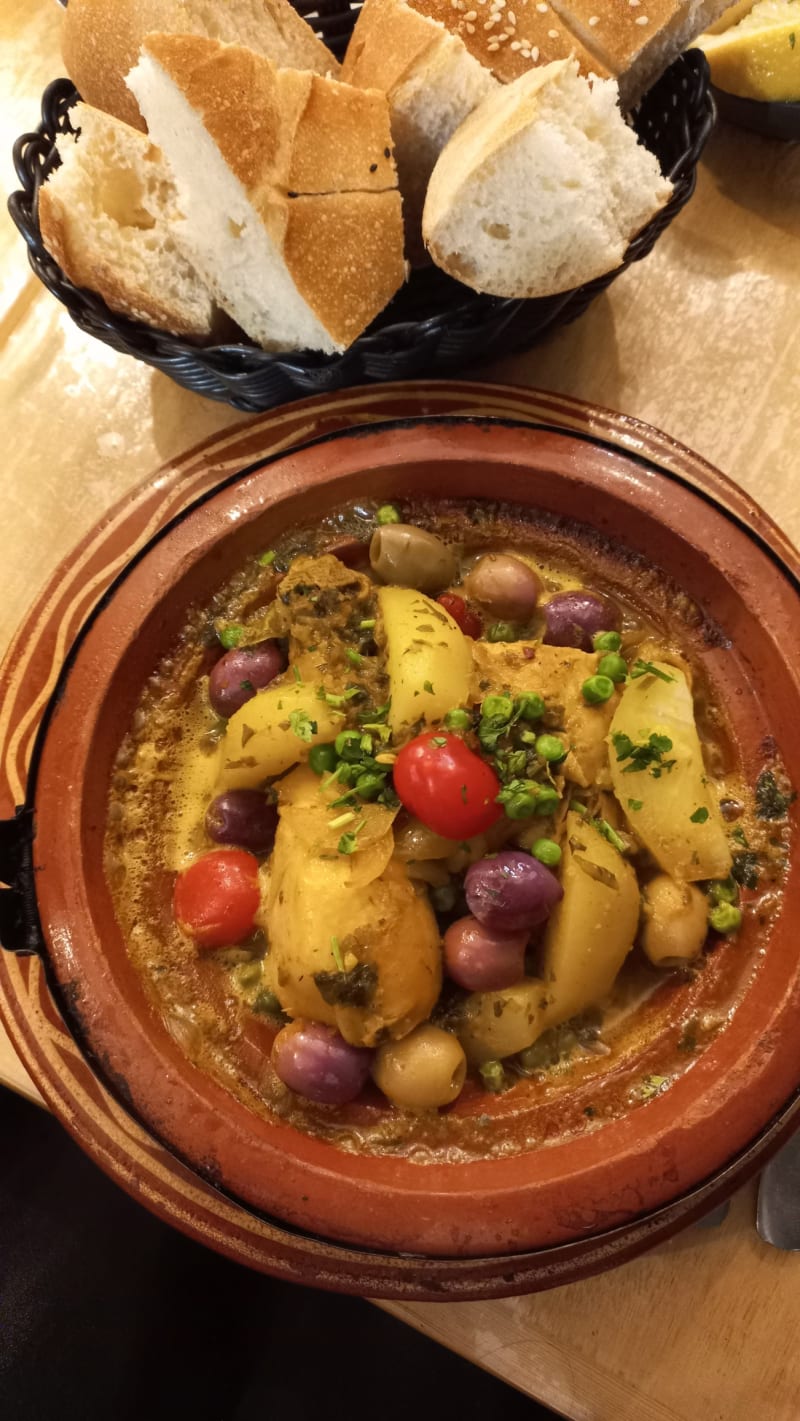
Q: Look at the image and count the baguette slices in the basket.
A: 6